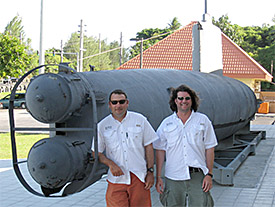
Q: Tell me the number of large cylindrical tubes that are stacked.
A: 2